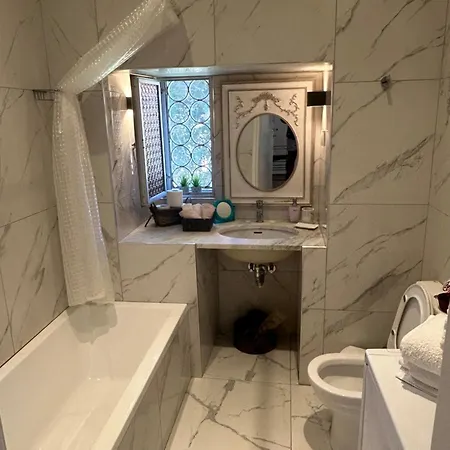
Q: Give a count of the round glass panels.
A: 10